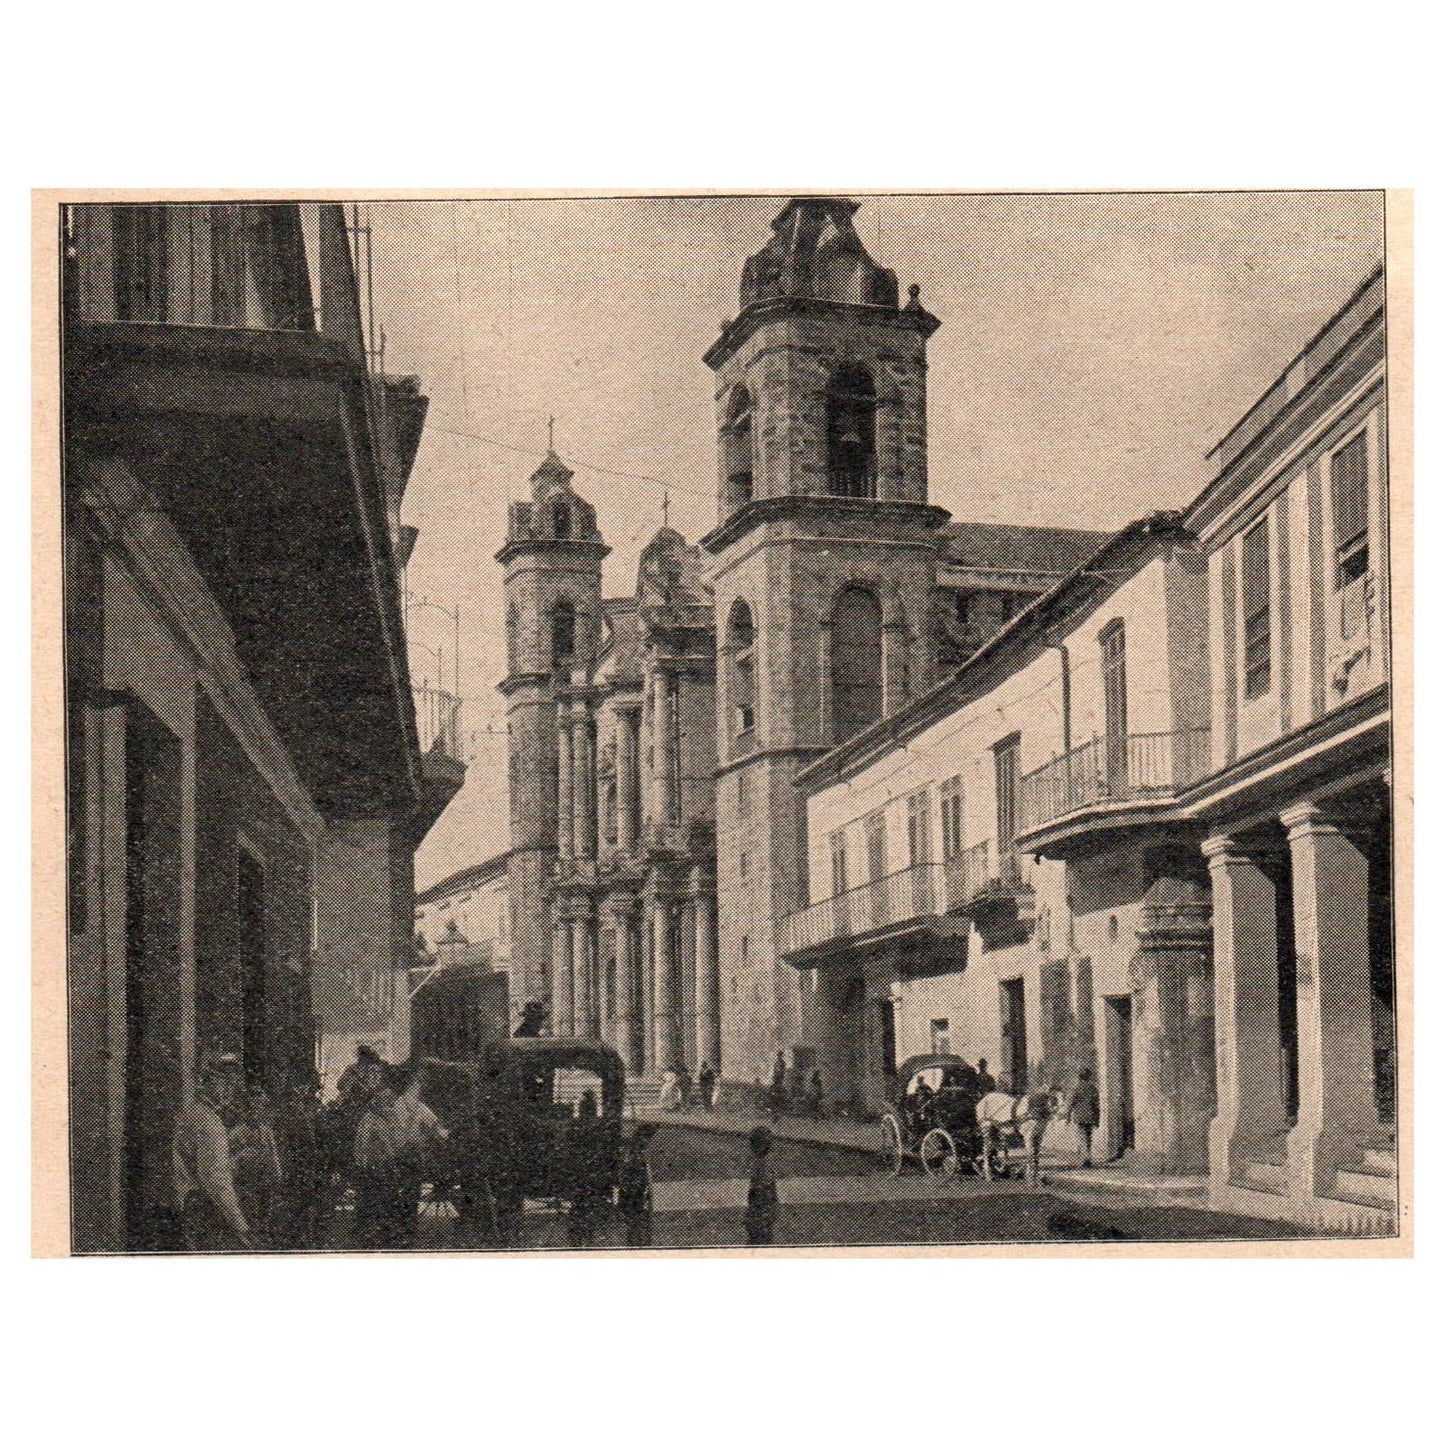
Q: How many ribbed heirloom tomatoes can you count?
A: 0